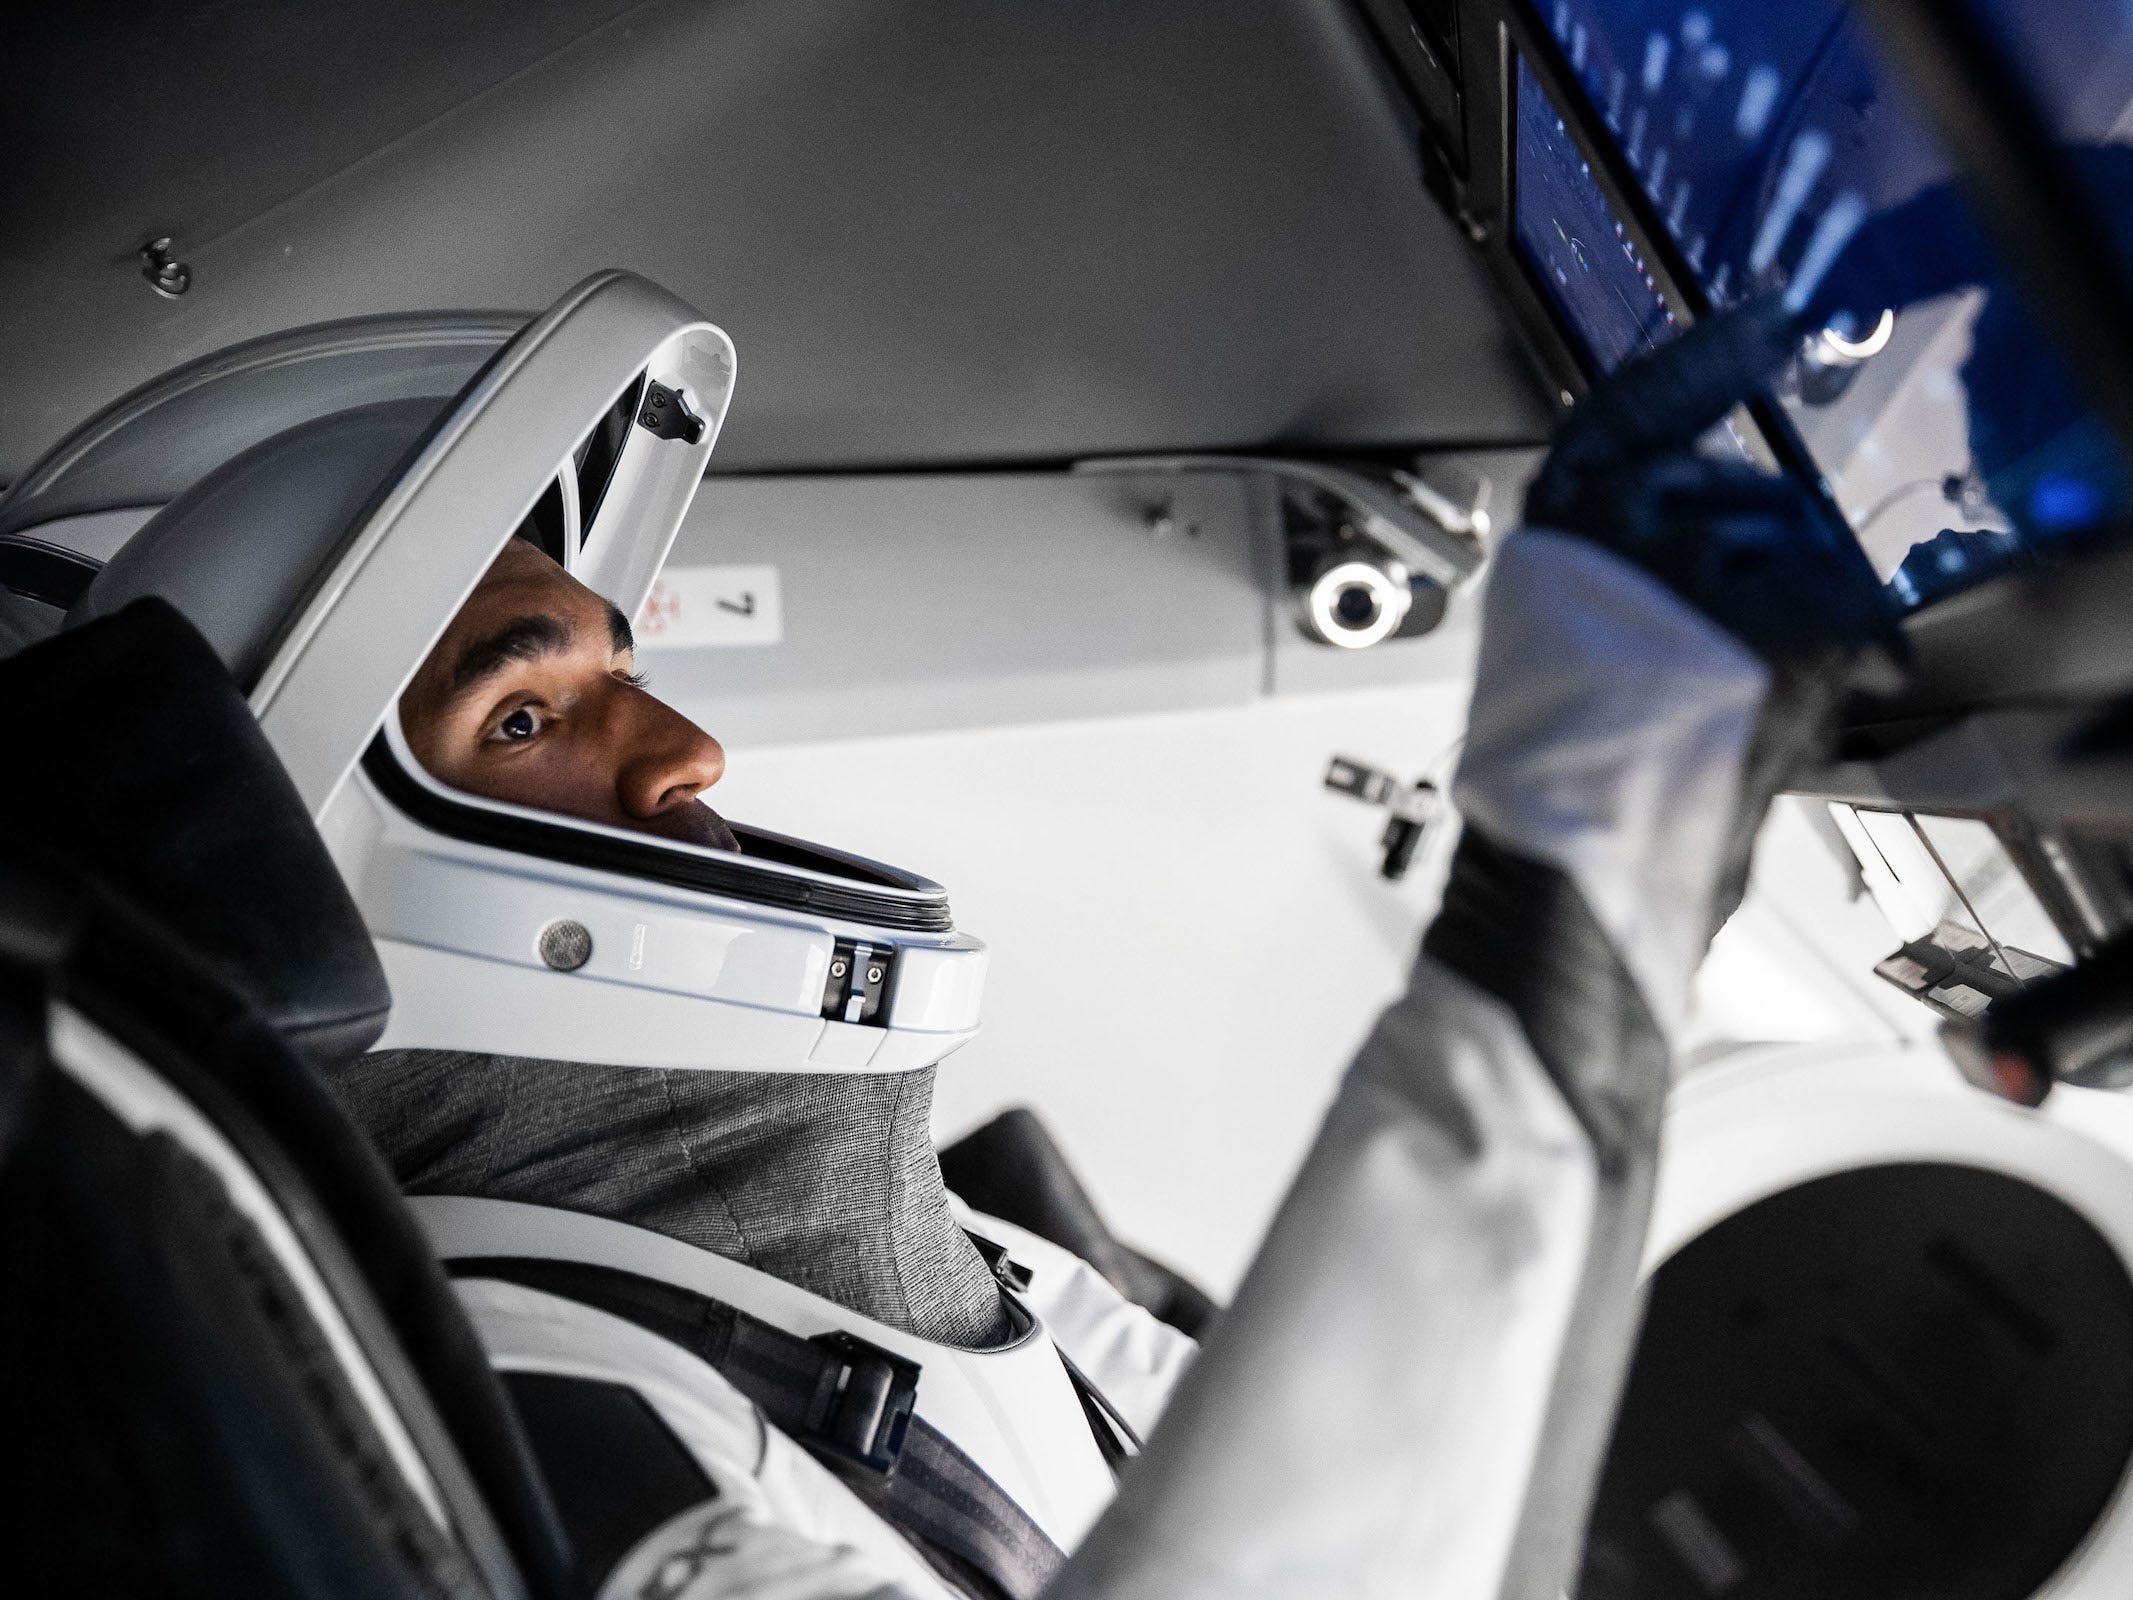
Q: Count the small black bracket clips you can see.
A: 2